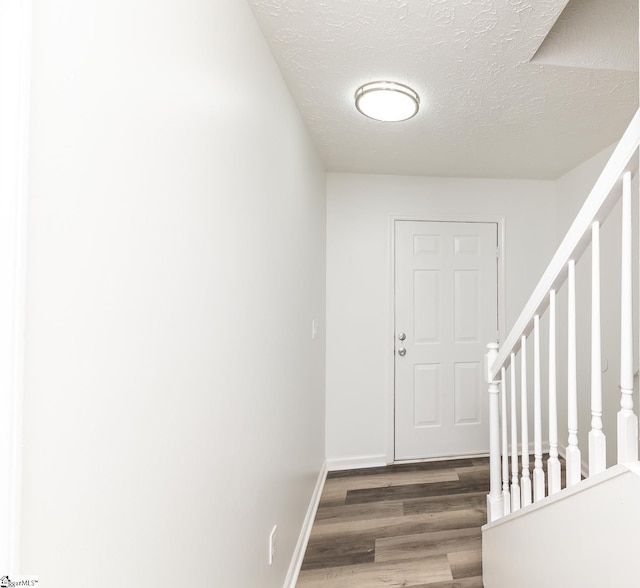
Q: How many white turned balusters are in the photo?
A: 8